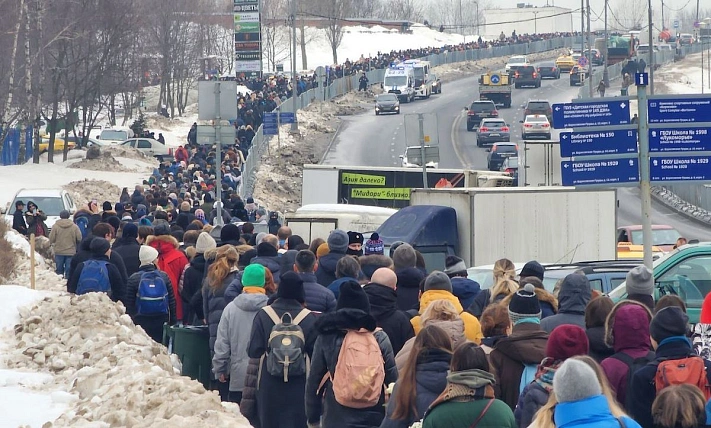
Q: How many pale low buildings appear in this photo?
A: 1